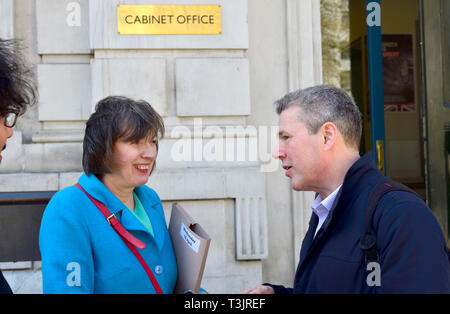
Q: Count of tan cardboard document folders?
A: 1